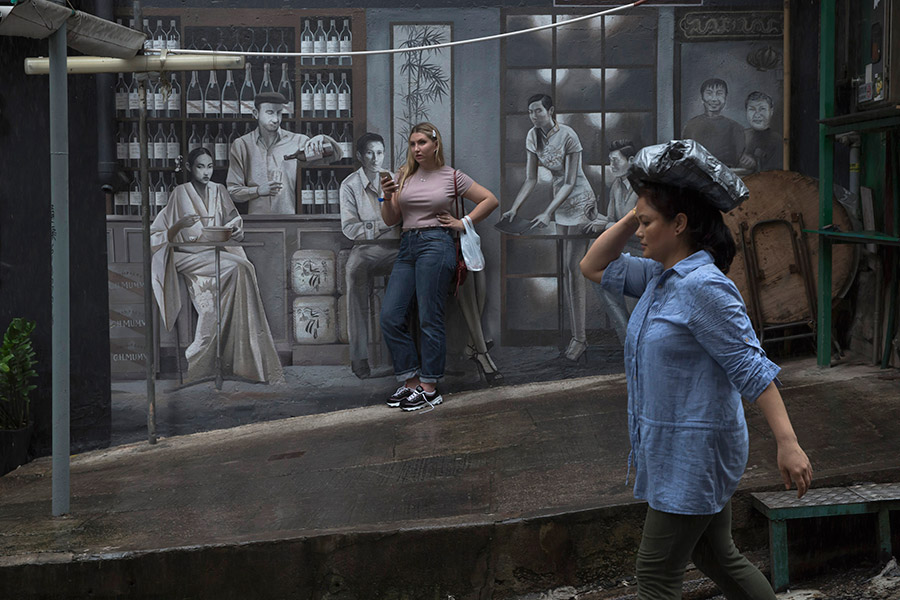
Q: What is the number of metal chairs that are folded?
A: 1